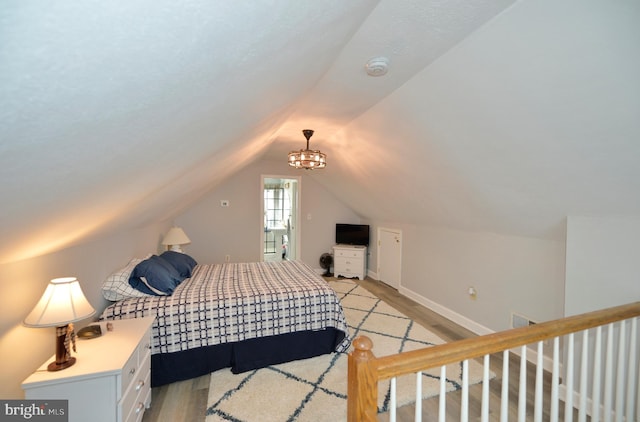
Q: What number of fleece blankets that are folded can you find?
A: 0